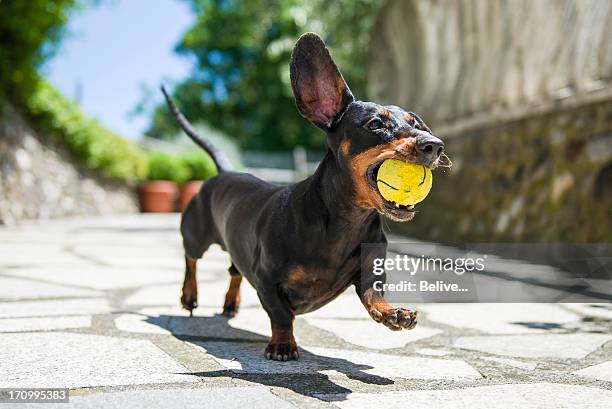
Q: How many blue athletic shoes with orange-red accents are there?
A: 0